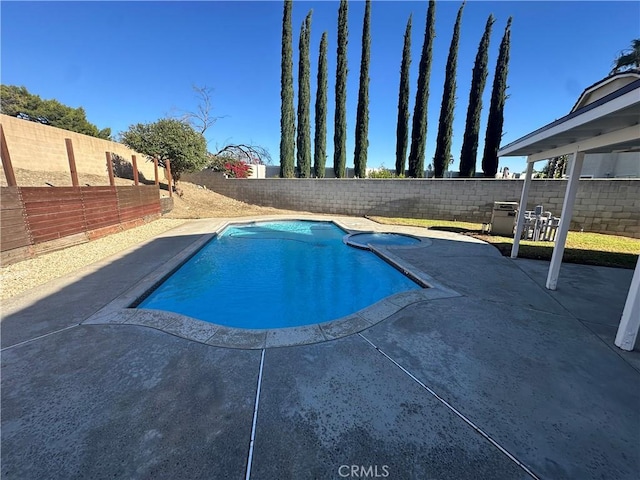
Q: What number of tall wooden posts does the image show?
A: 6